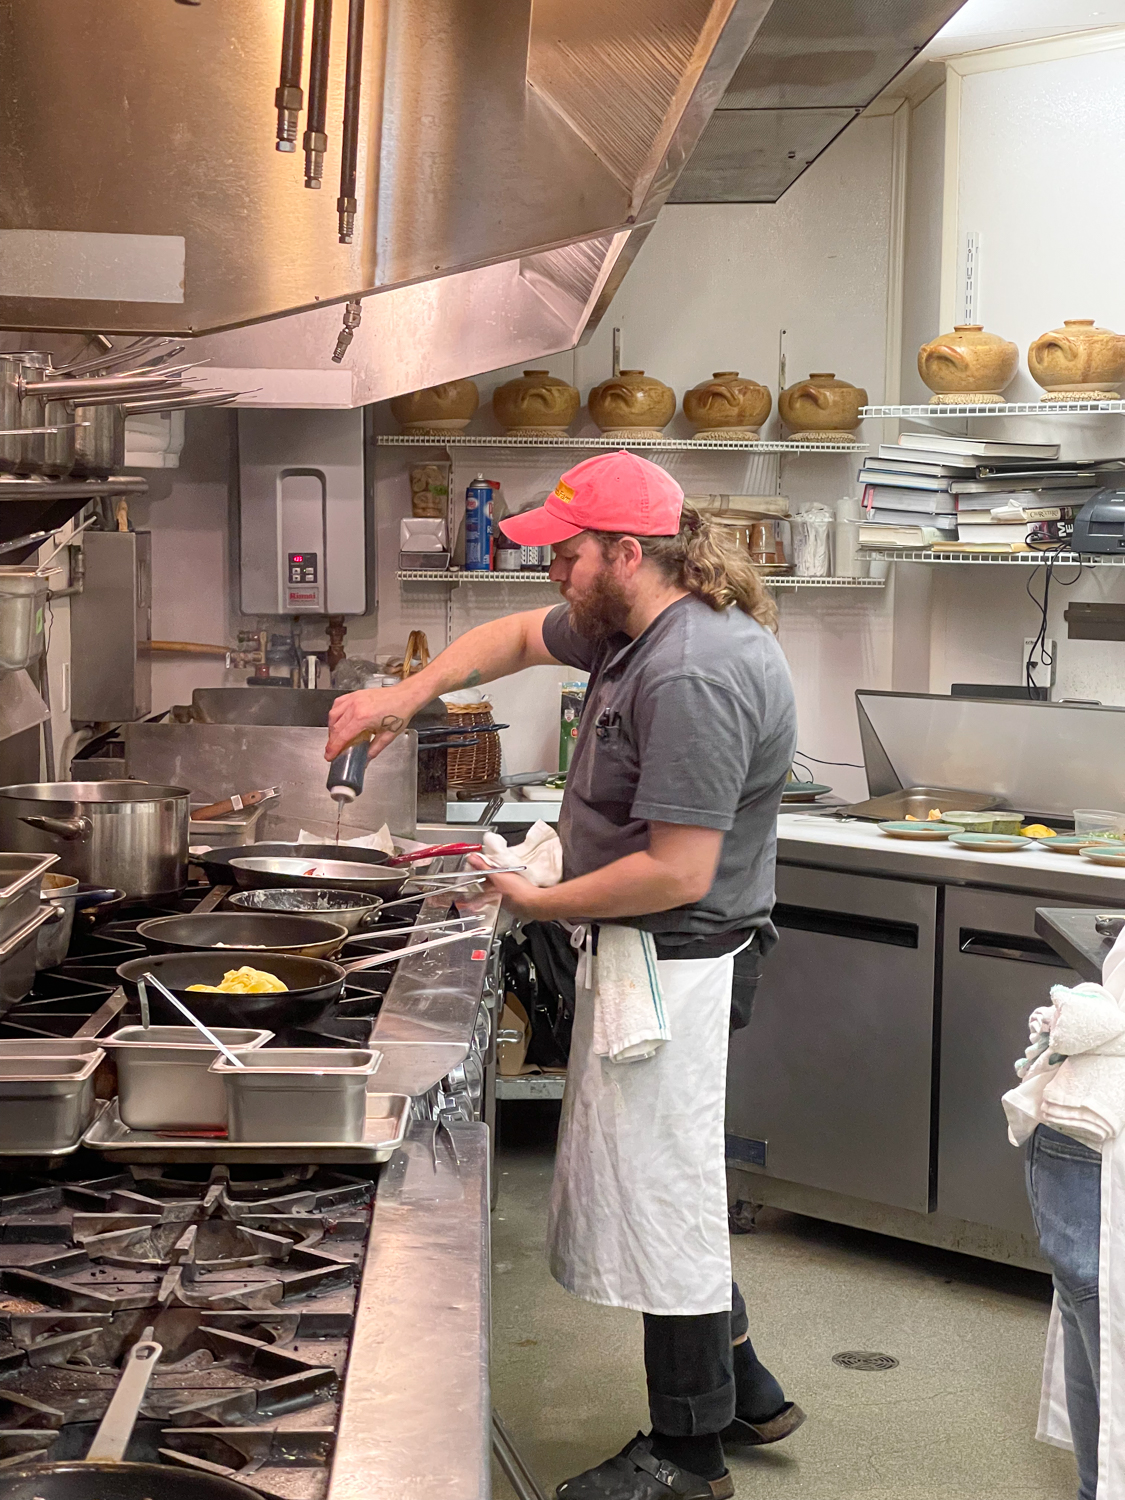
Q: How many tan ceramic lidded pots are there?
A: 7